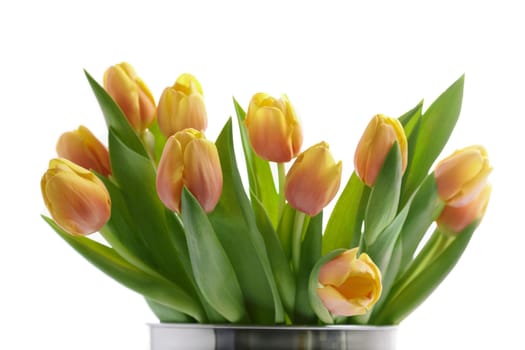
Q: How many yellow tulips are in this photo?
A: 11